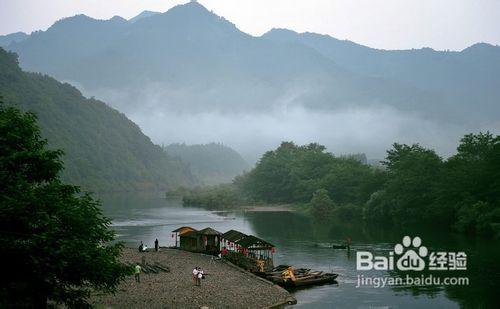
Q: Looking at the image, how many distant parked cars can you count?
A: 0